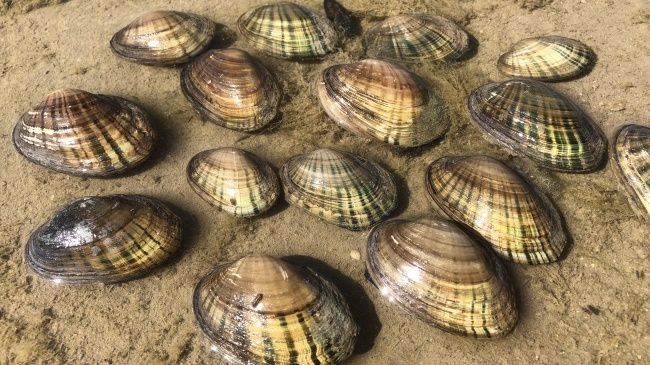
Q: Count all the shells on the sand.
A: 15